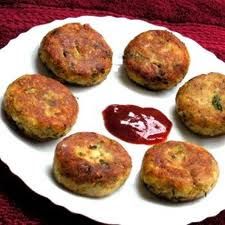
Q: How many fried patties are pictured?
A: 6